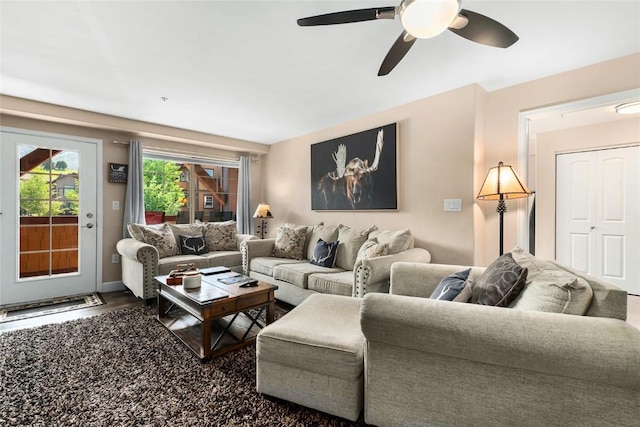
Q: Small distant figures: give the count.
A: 0